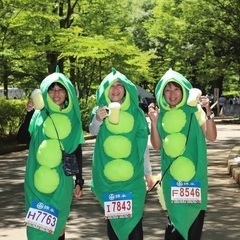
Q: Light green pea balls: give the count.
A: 9